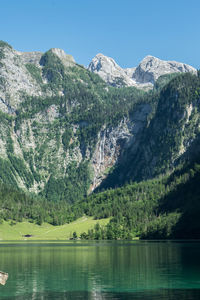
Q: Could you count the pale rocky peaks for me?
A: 2